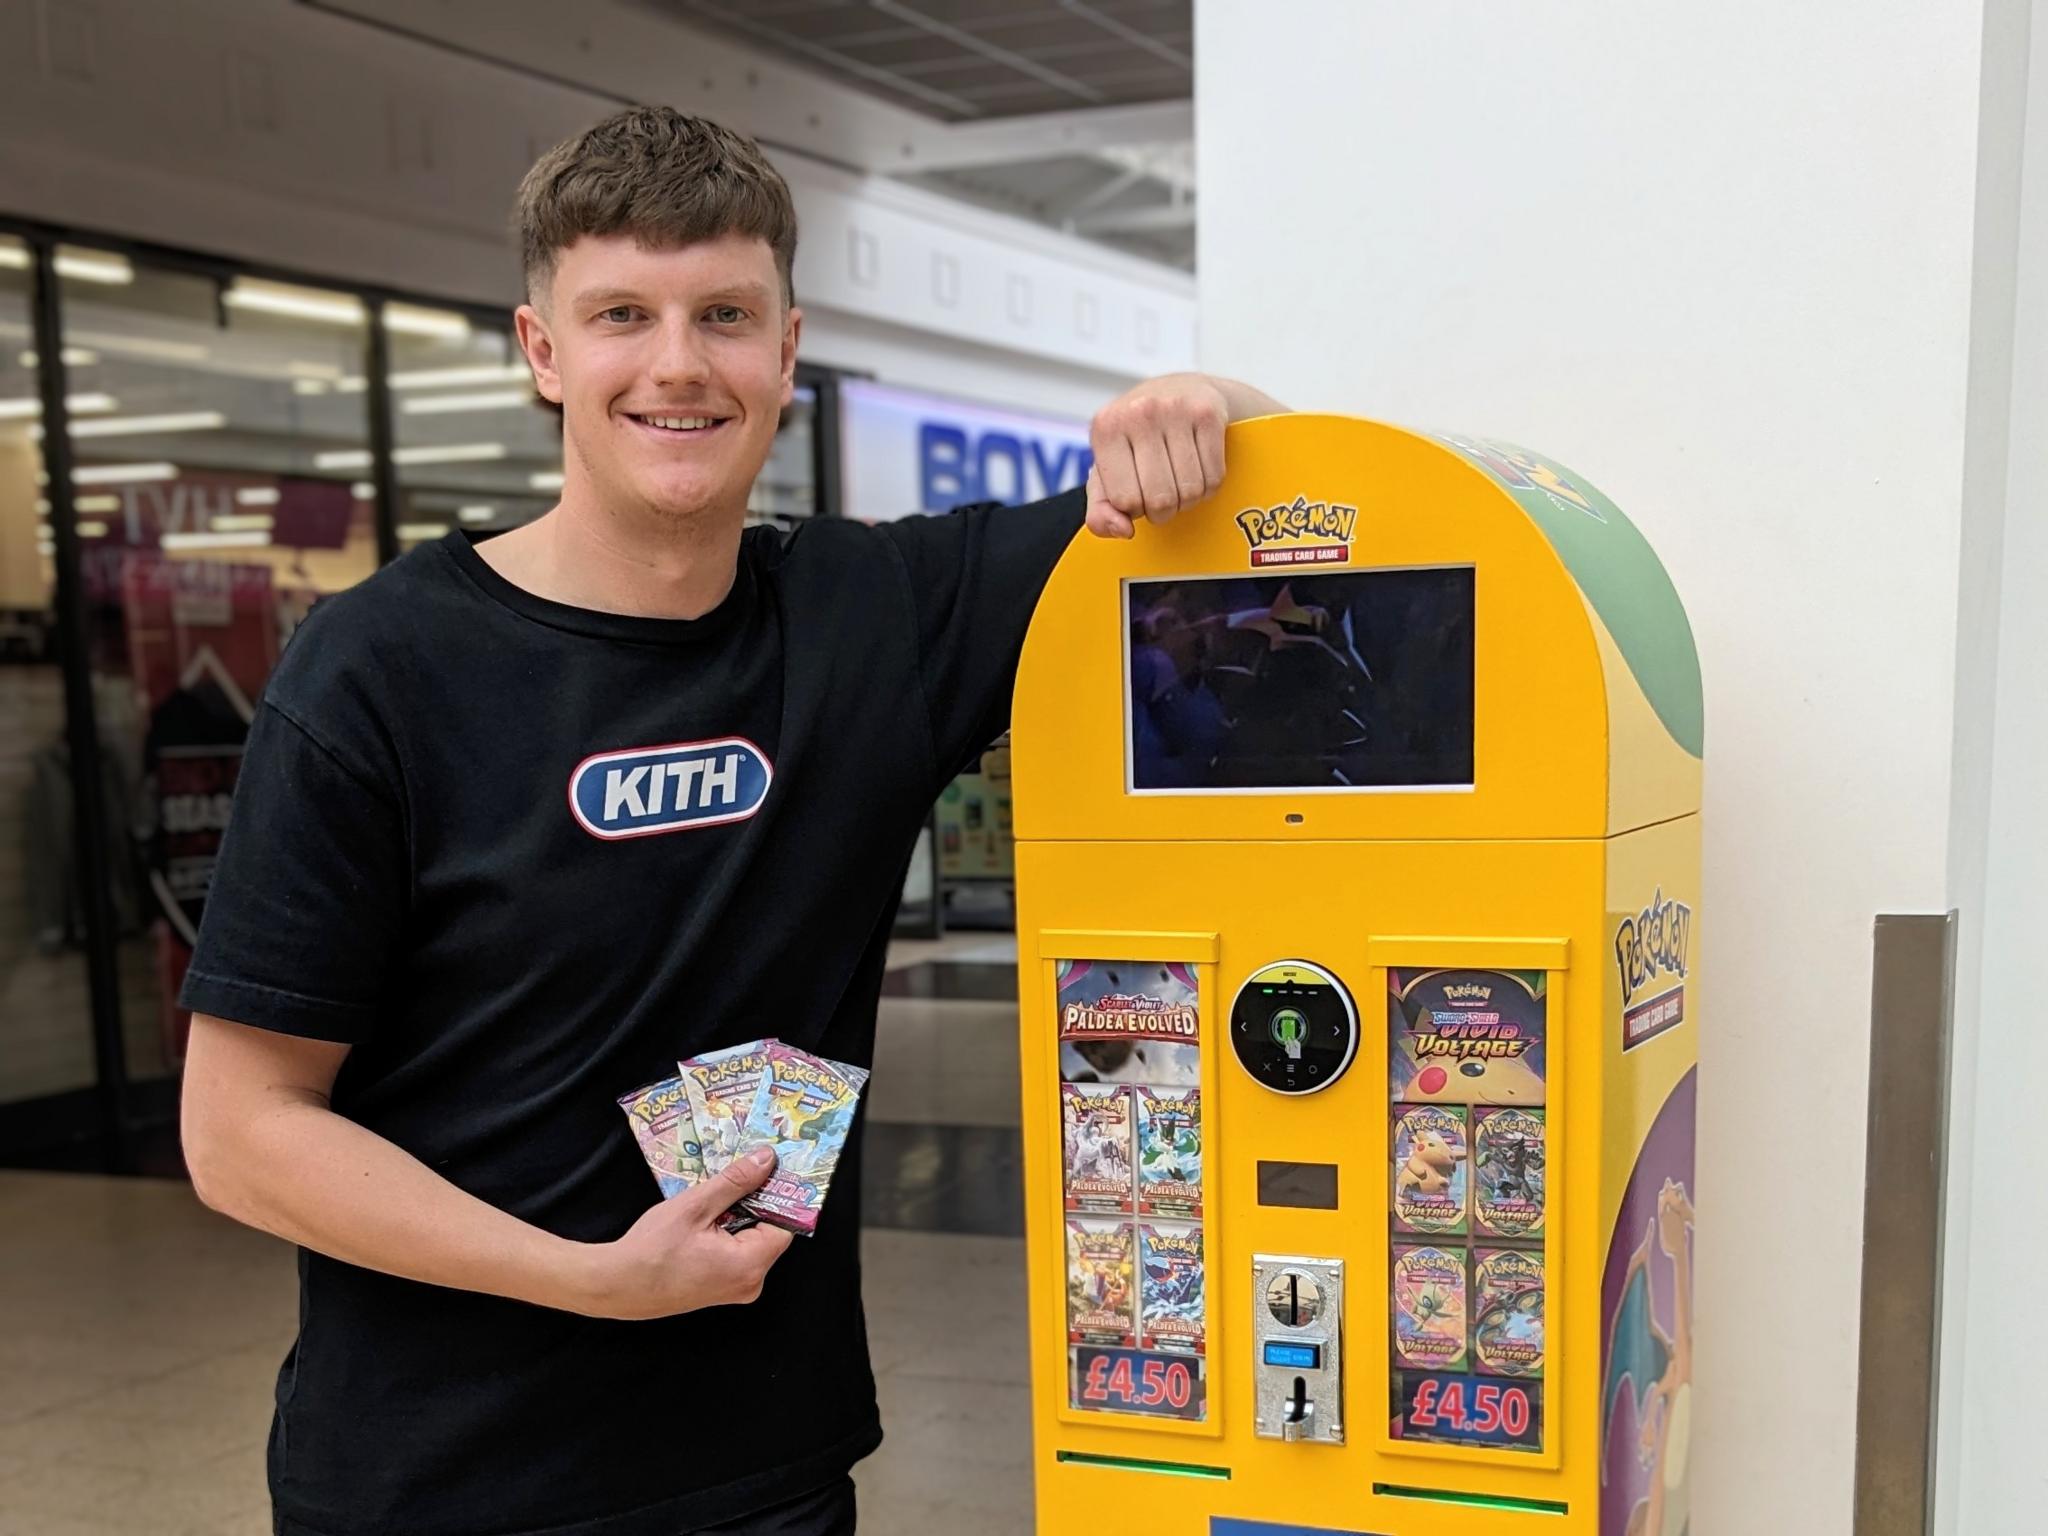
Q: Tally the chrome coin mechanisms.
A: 1